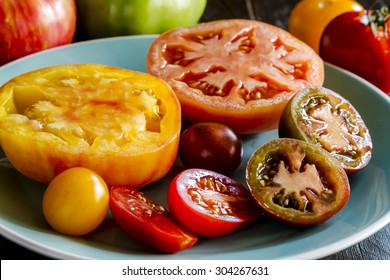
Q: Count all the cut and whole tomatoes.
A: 12